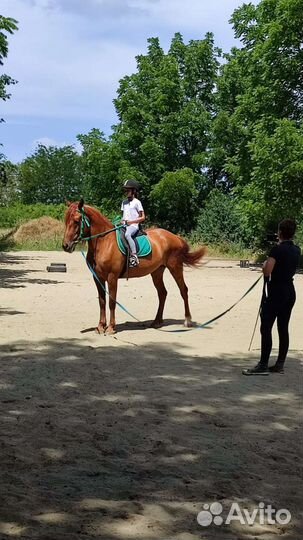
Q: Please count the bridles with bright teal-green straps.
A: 1